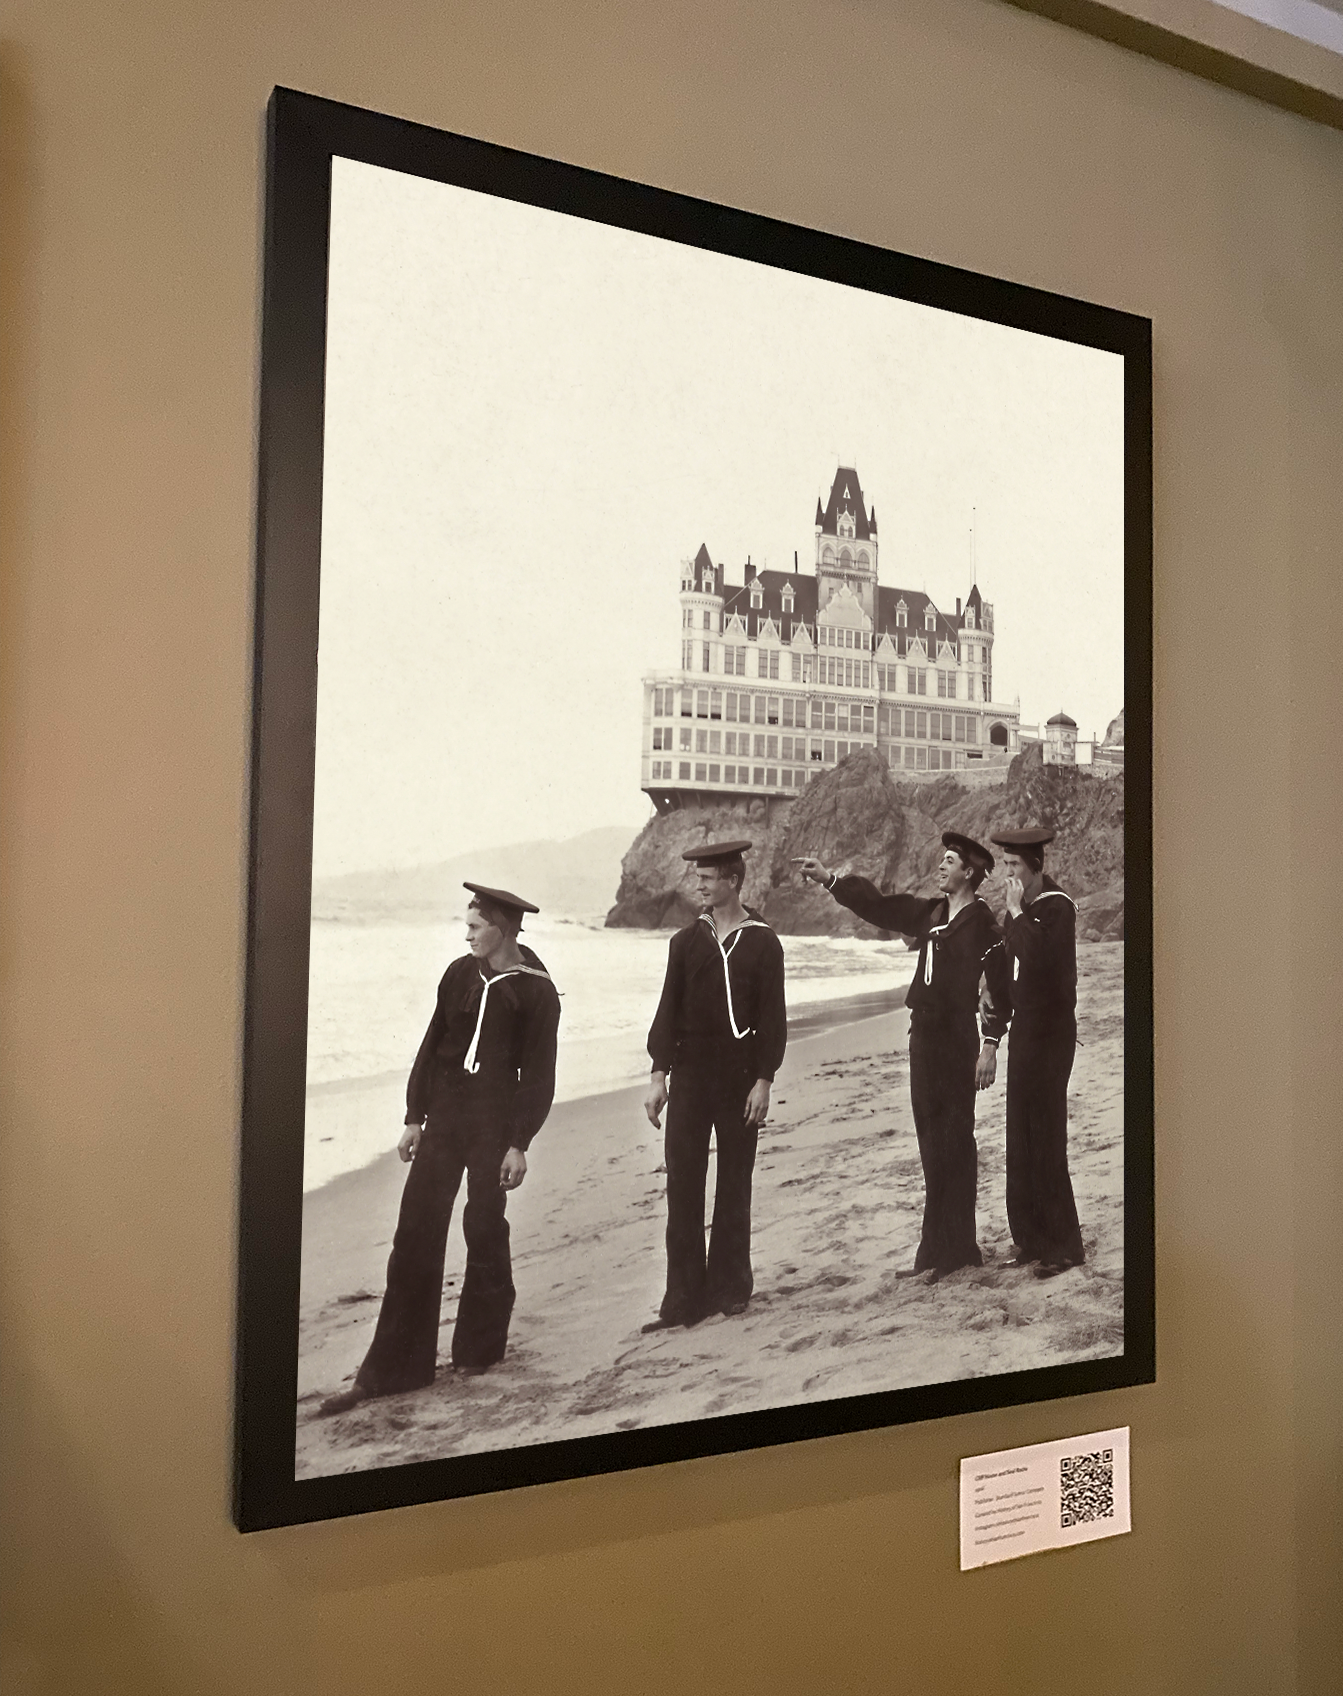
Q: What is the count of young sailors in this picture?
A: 4